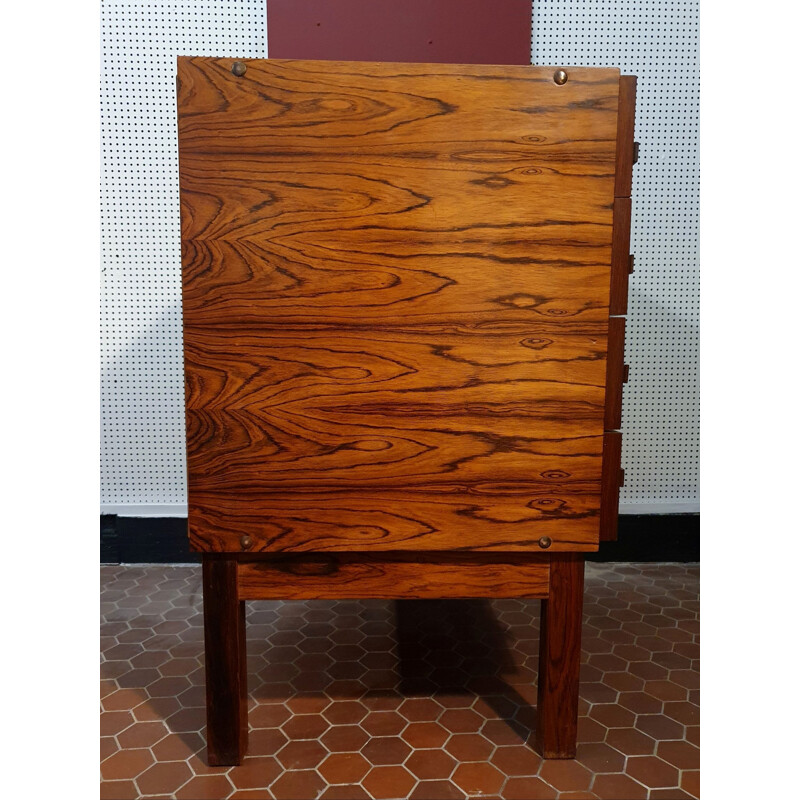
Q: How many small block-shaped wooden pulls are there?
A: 4